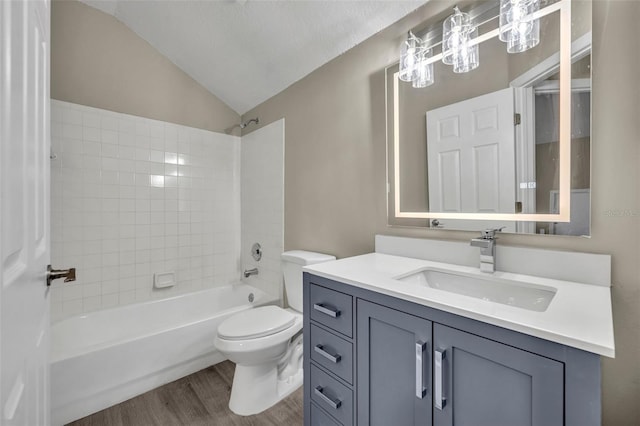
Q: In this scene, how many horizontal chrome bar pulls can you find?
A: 3